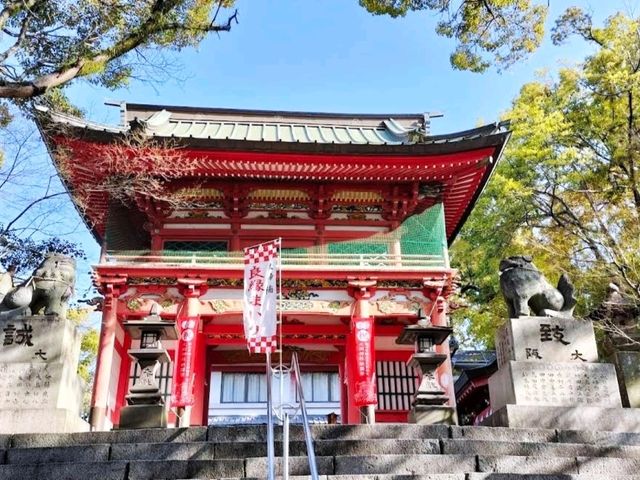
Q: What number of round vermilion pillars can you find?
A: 4